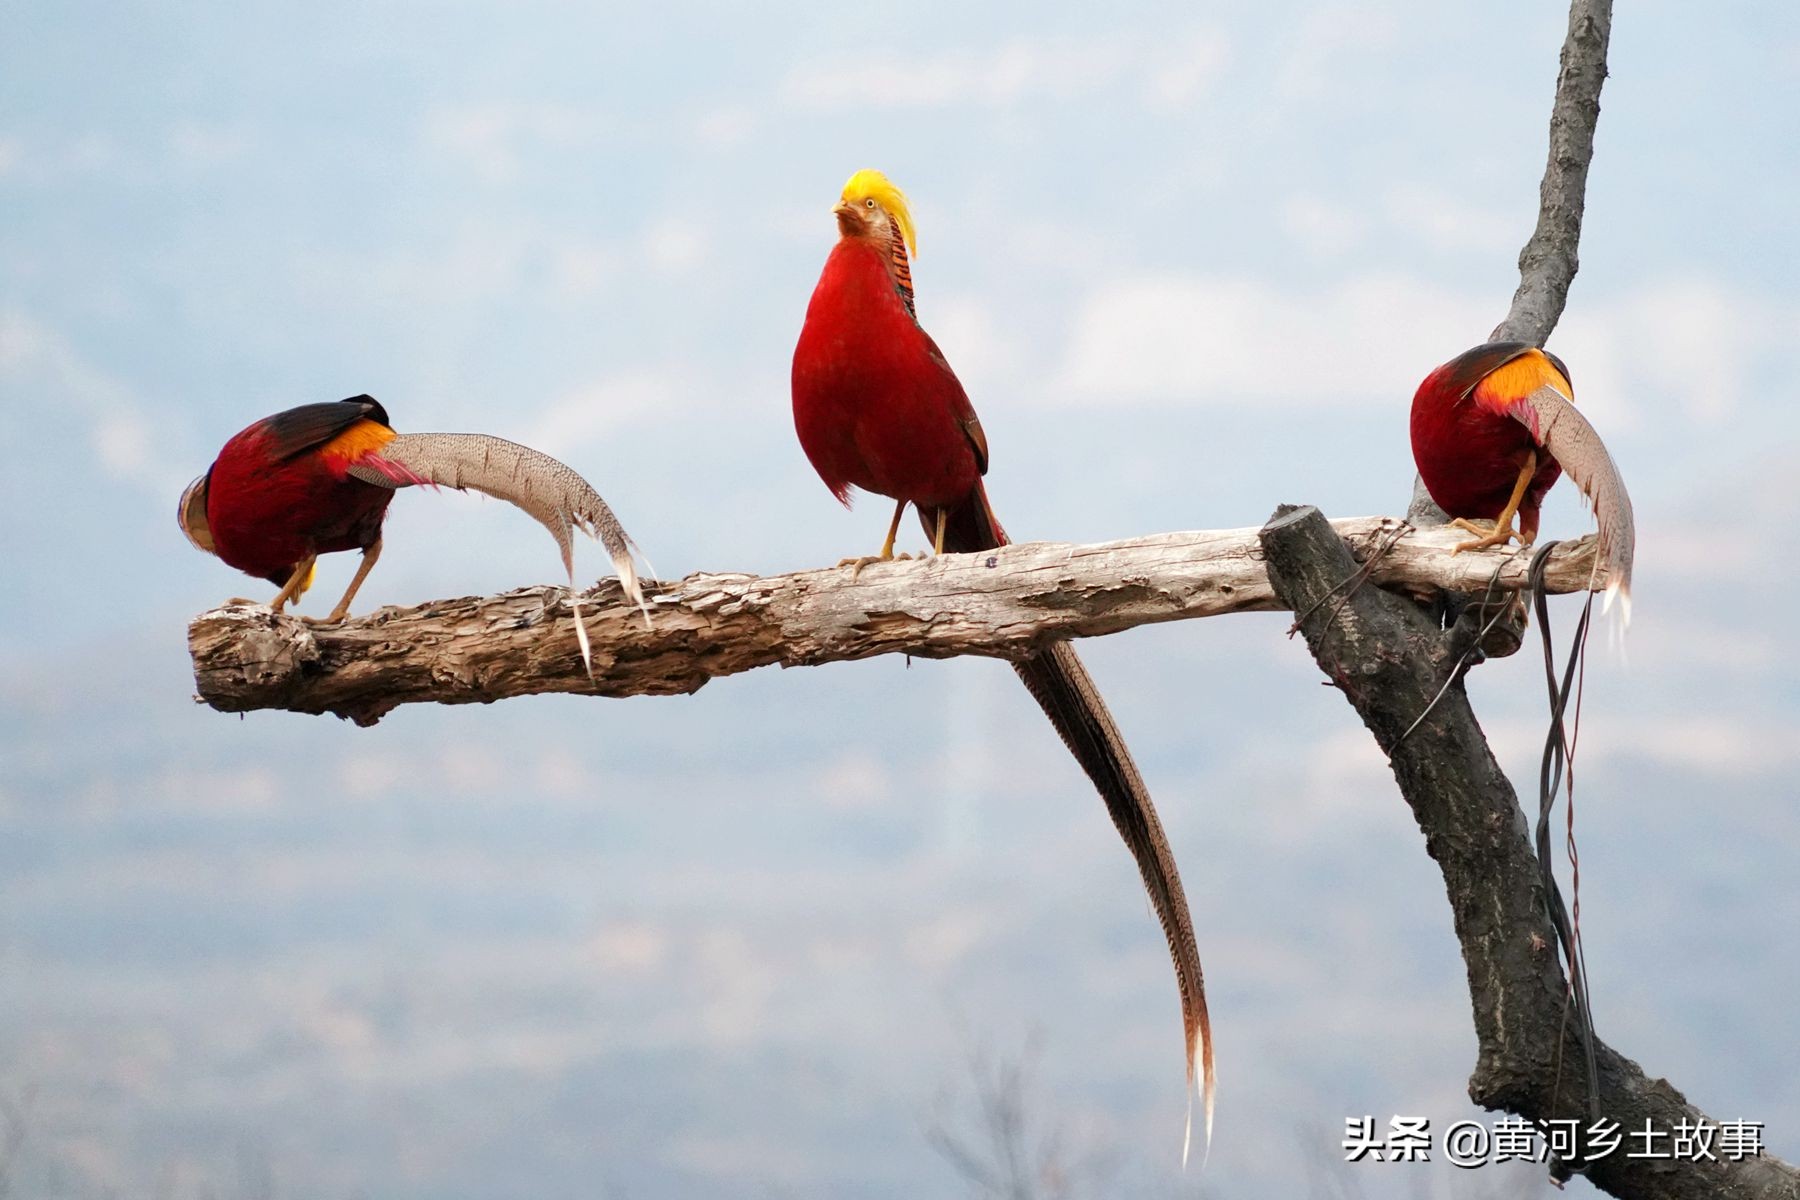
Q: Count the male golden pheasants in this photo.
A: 3